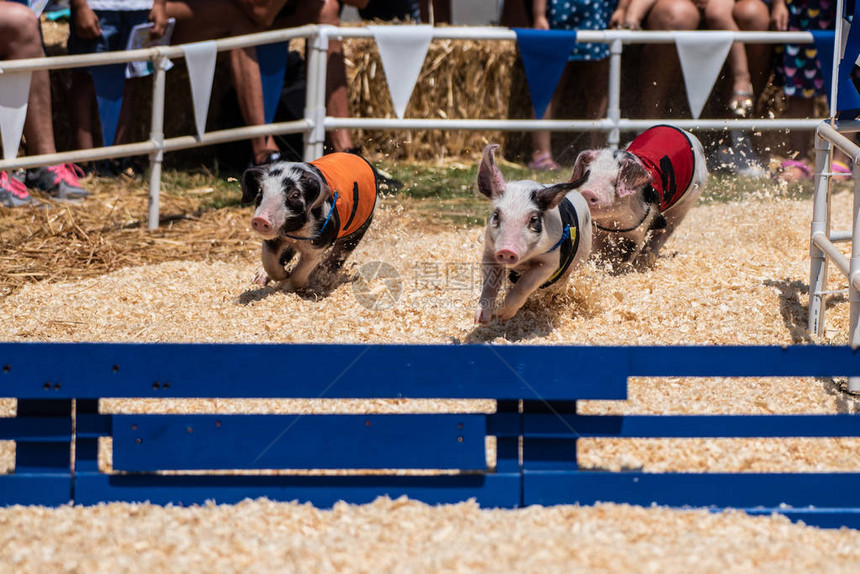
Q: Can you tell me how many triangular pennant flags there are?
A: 8